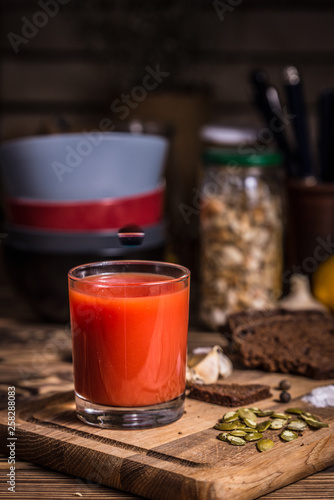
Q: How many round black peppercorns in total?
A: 2